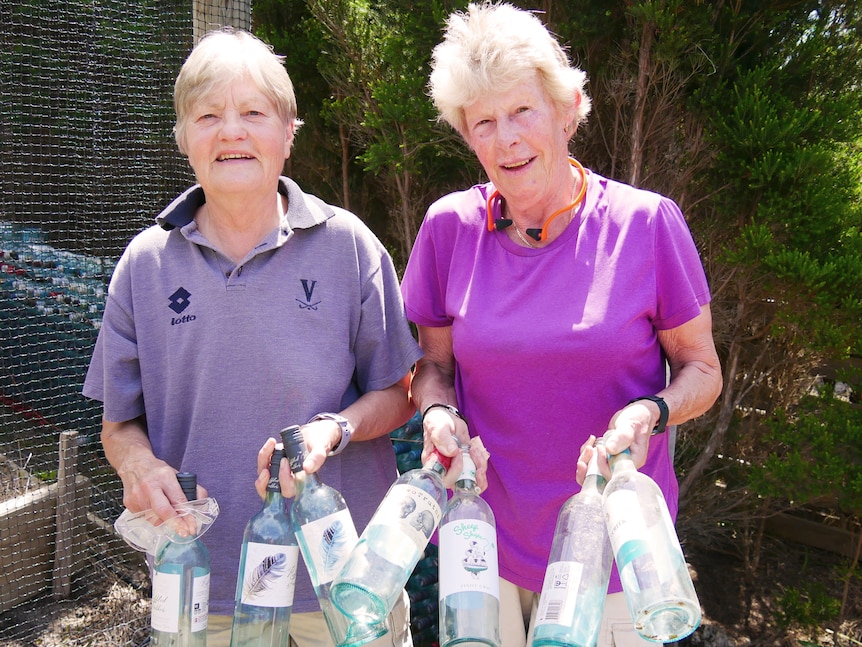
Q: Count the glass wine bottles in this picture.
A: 7